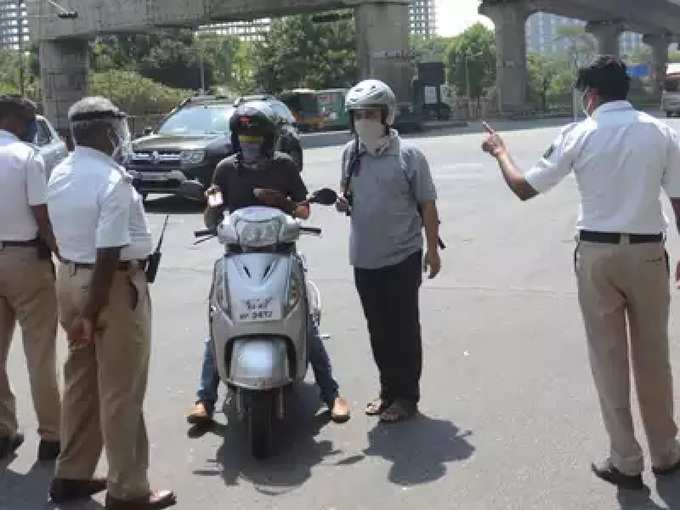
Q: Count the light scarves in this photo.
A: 1